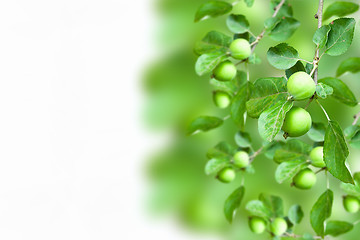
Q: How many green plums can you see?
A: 12